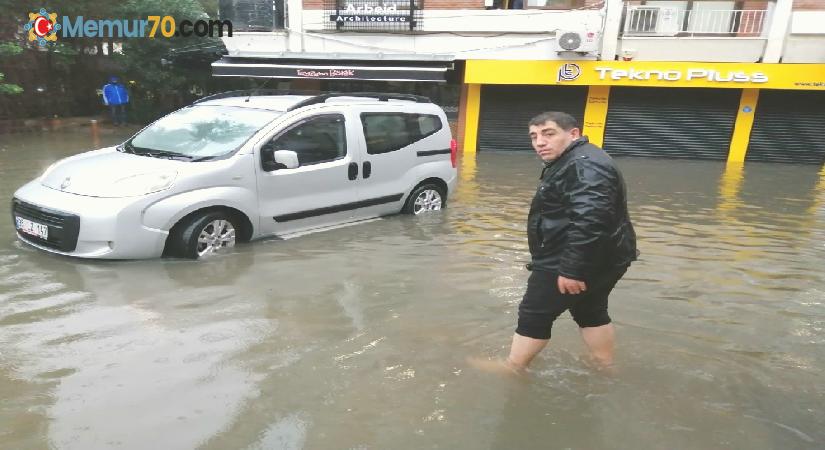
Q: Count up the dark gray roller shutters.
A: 3